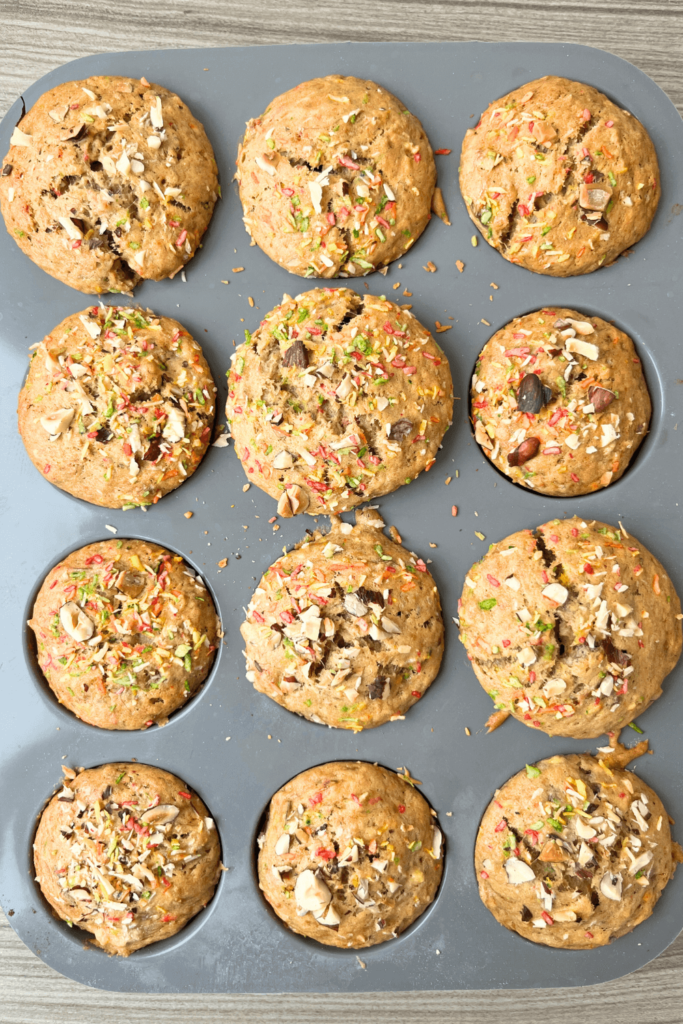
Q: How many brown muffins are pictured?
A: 12